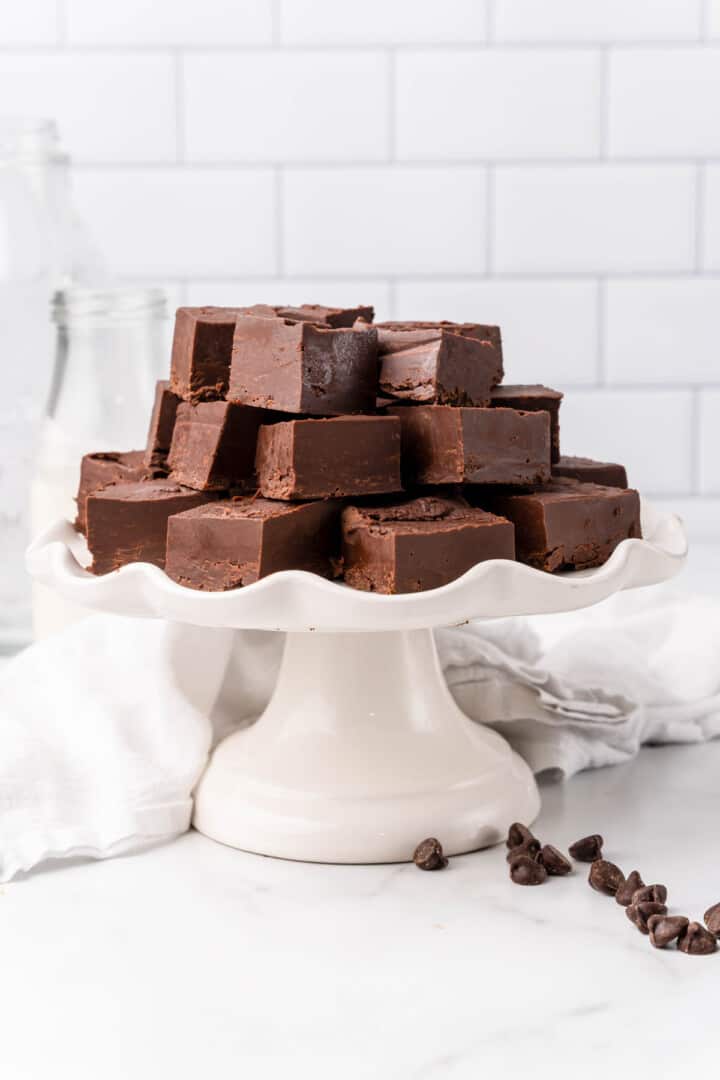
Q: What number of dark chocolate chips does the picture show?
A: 13